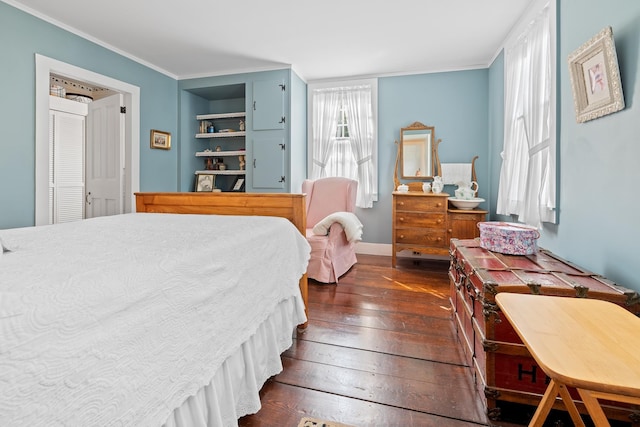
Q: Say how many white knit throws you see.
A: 1